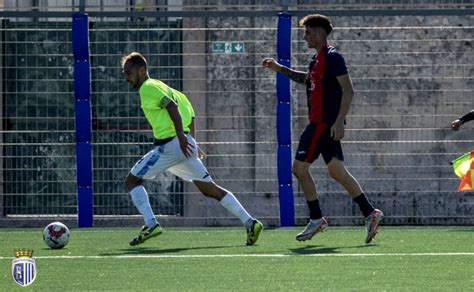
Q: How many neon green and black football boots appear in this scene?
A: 2